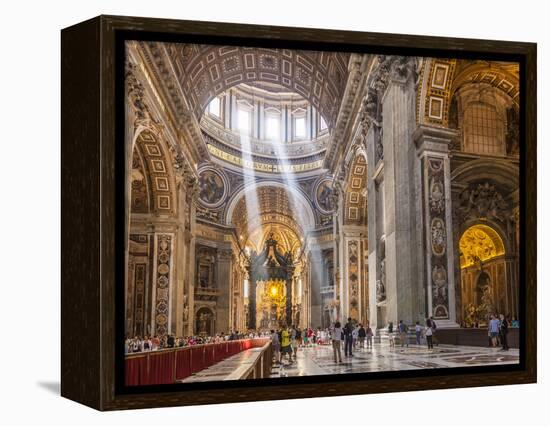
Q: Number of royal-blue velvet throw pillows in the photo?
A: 0